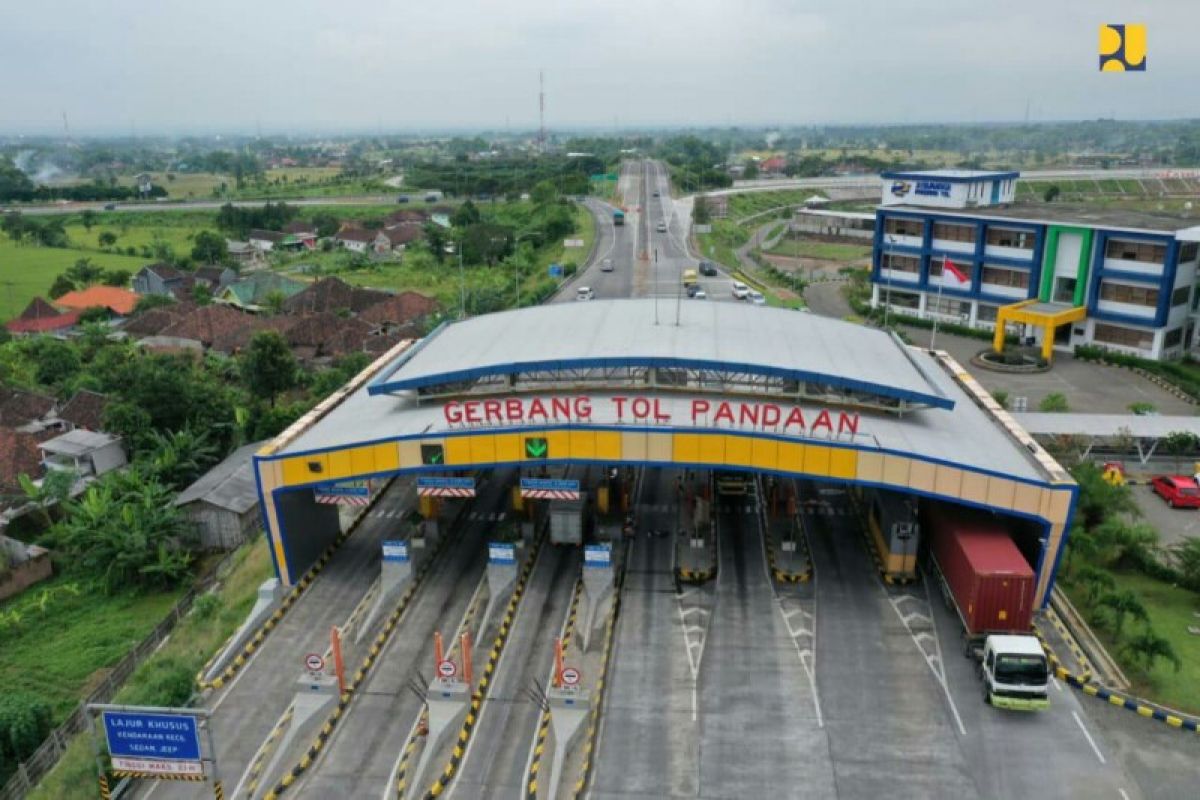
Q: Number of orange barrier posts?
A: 4